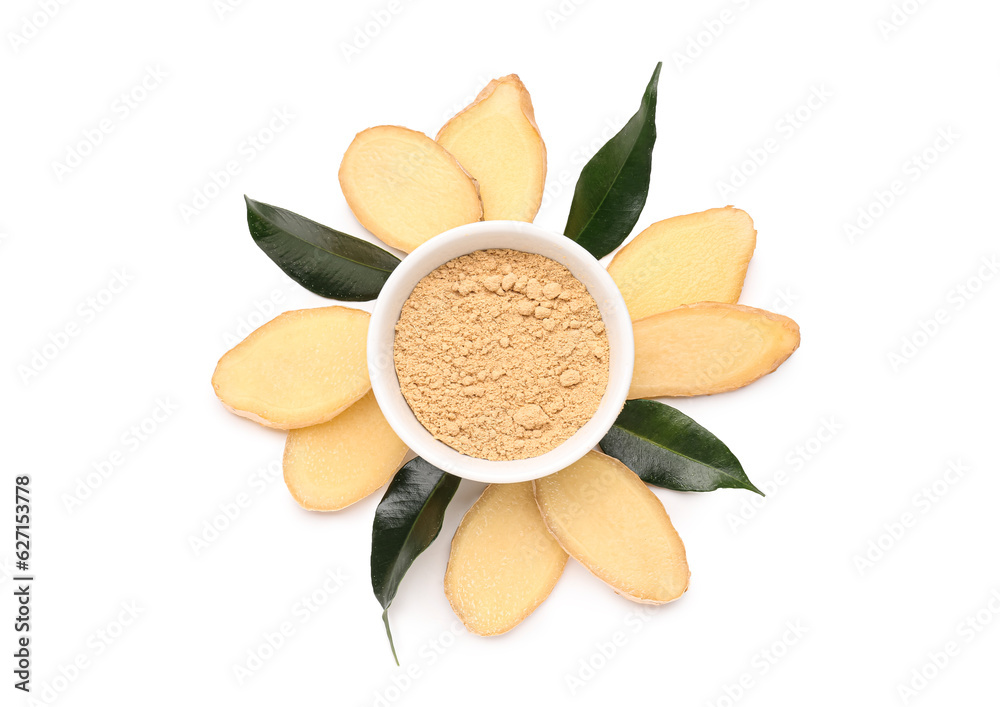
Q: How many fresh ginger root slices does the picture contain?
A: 8